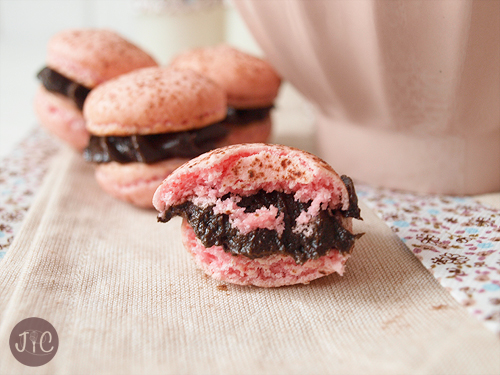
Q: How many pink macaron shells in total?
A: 8